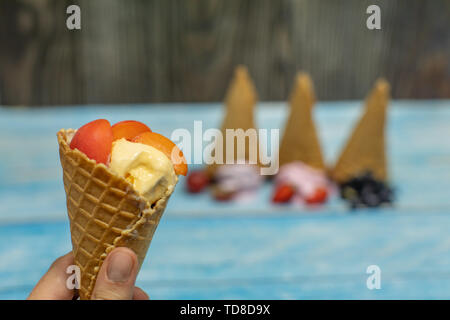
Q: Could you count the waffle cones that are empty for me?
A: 3